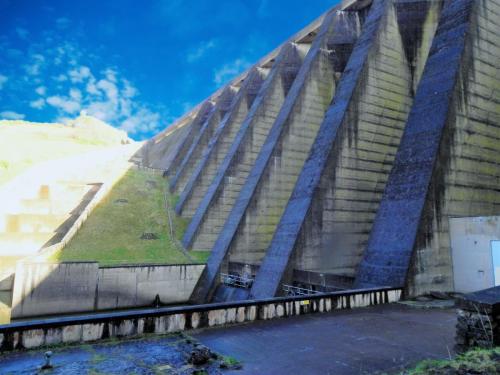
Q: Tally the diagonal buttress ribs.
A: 7